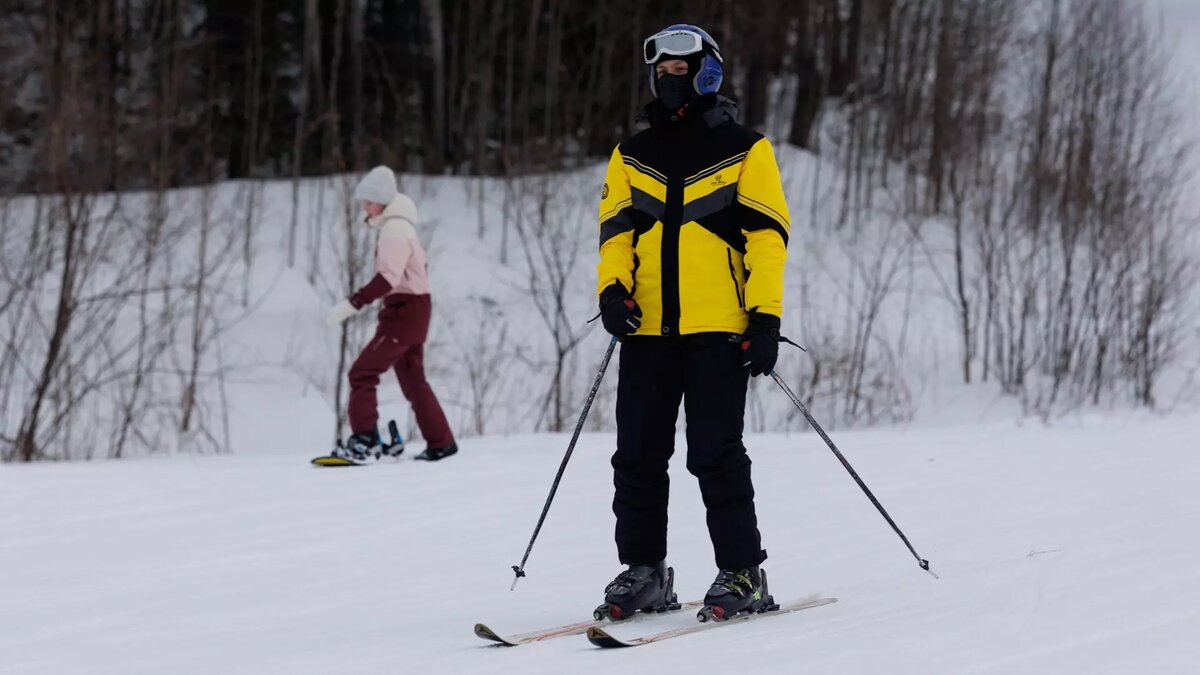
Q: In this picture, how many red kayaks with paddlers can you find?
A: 0